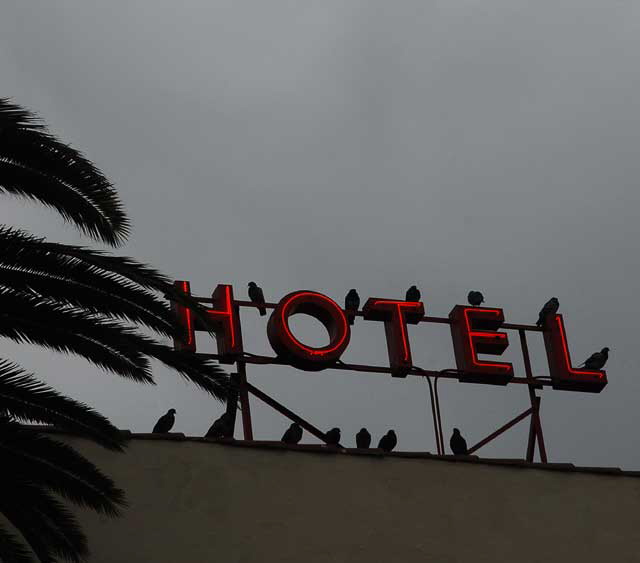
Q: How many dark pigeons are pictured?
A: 13